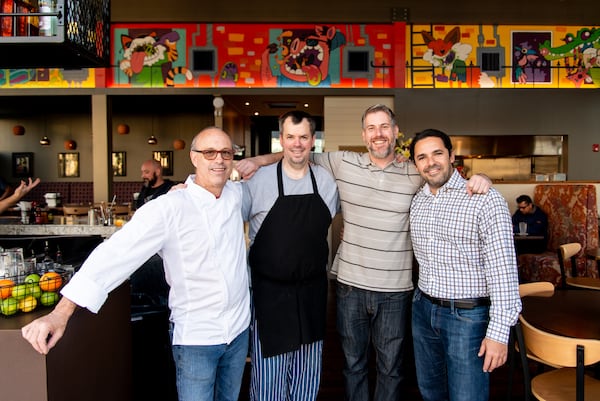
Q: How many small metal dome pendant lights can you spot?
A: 2